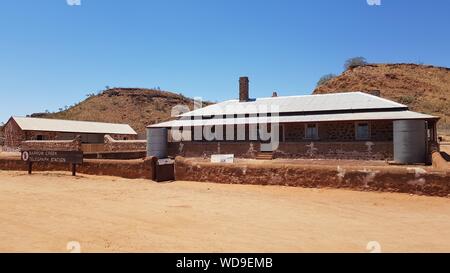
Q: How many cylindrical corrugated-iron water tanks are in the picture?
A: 2